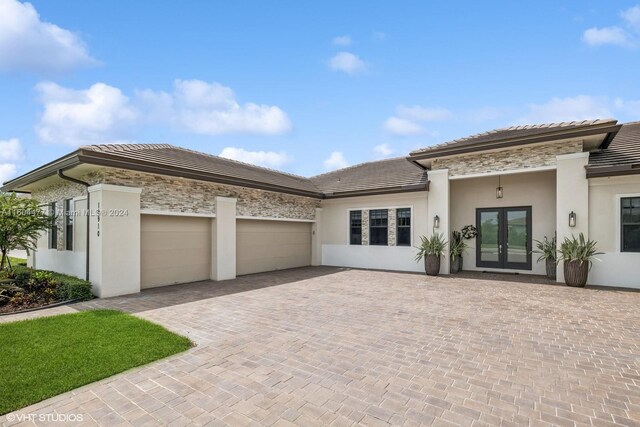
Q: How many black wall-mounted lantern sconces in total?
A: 2